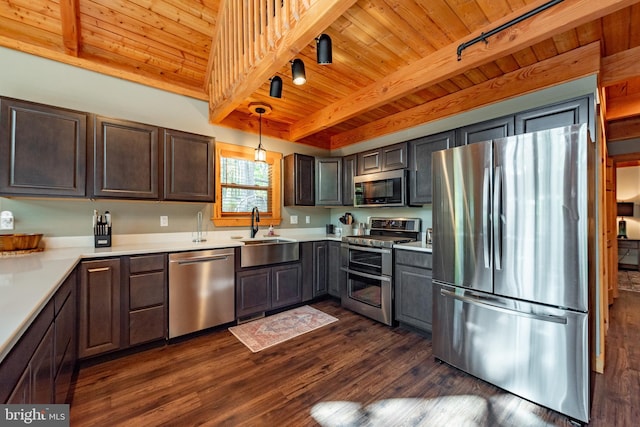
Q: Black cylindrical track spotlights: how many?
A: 3